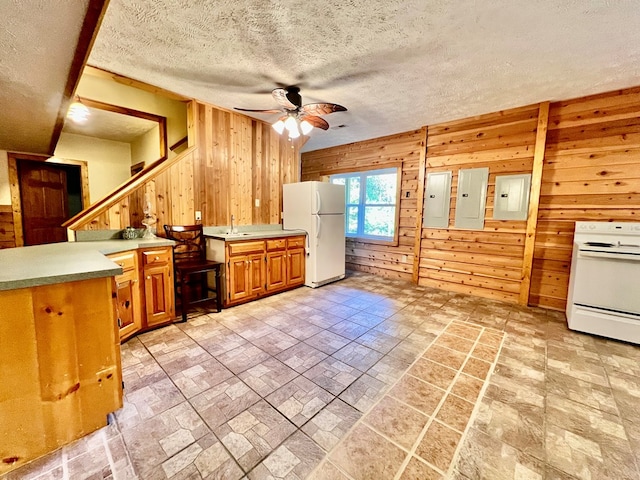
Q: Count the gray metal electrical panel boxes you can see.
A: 3